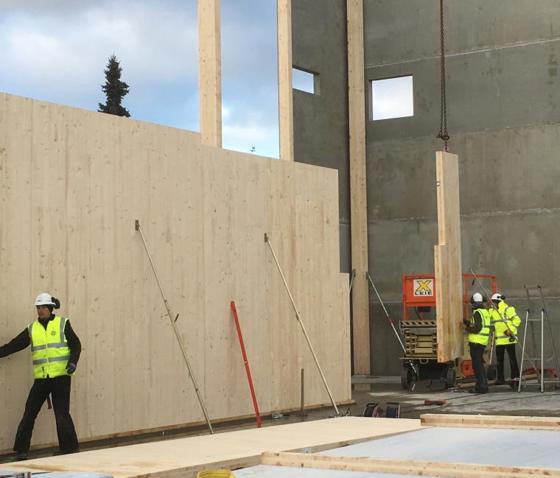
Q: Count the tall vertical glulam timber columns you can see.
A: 3